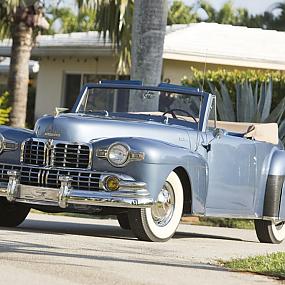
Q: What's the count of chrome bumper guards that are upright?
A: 2